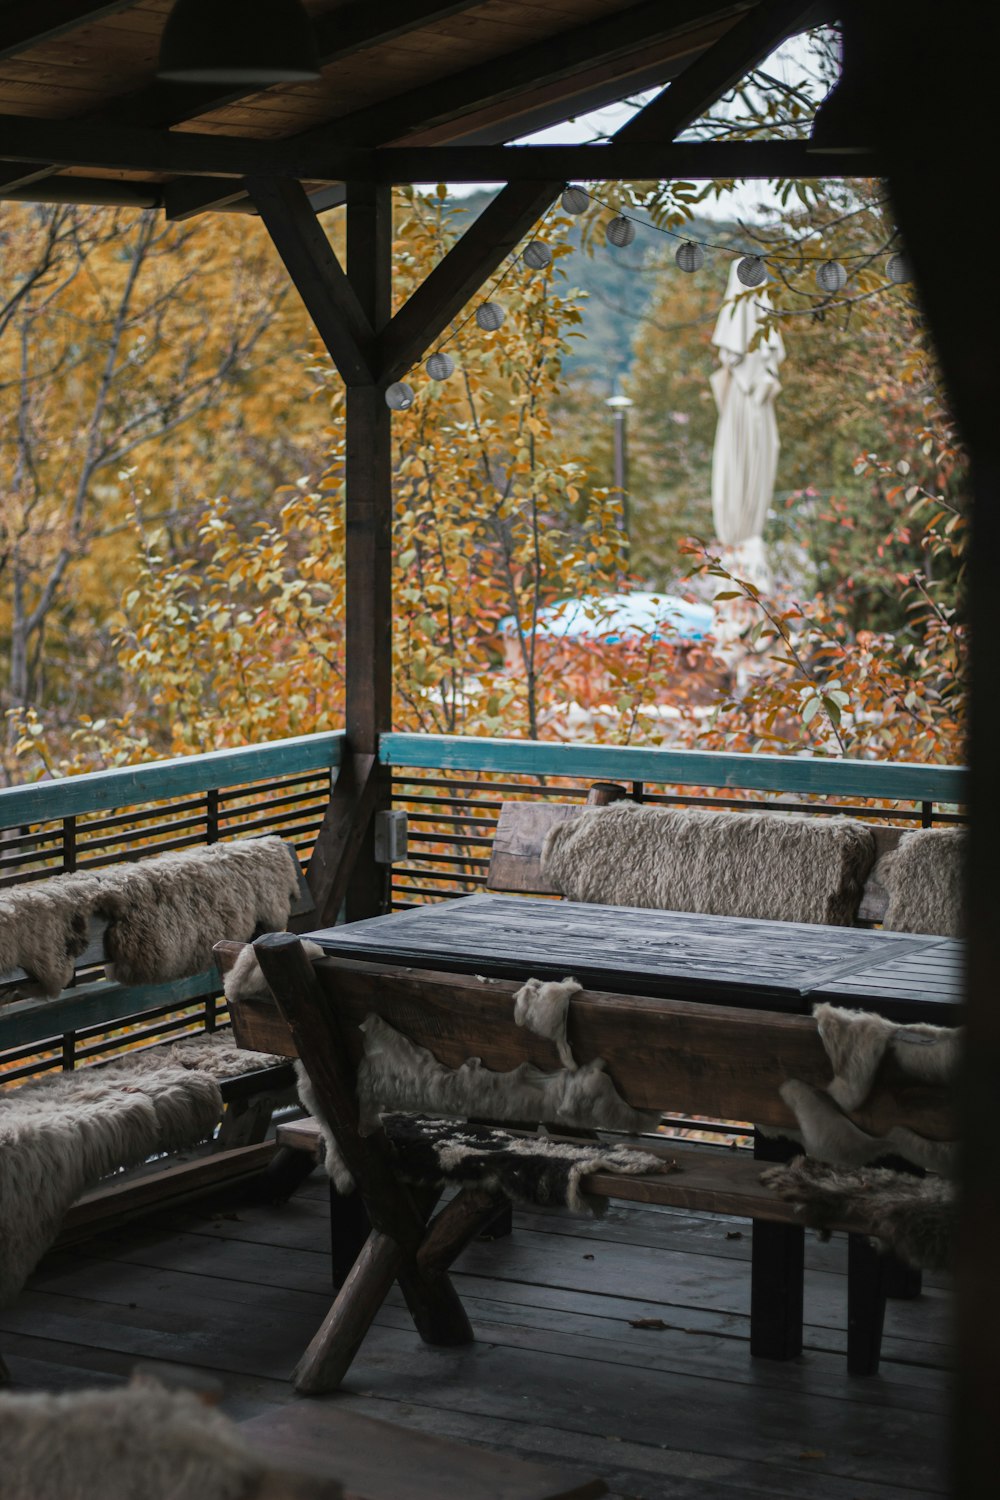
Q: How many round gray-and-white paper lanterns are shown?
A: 10